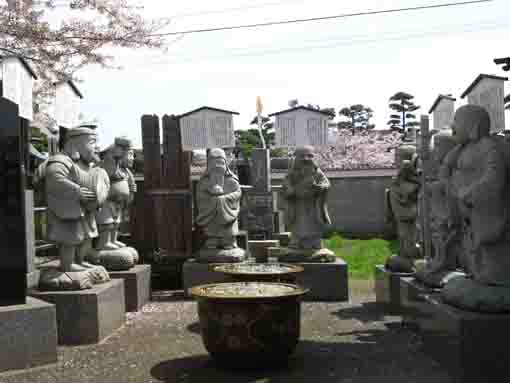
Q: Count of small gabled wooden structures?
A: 6